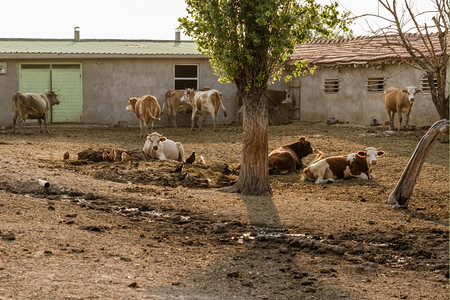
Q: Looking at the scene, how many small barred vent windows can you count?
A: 3